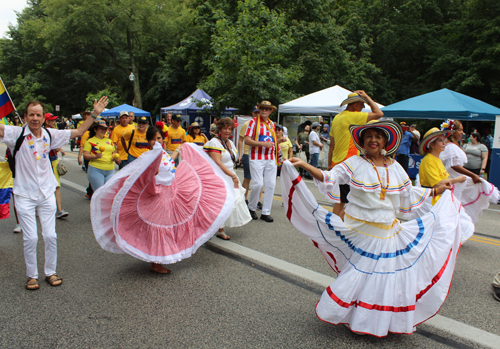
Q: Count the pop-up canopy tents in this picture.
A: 4